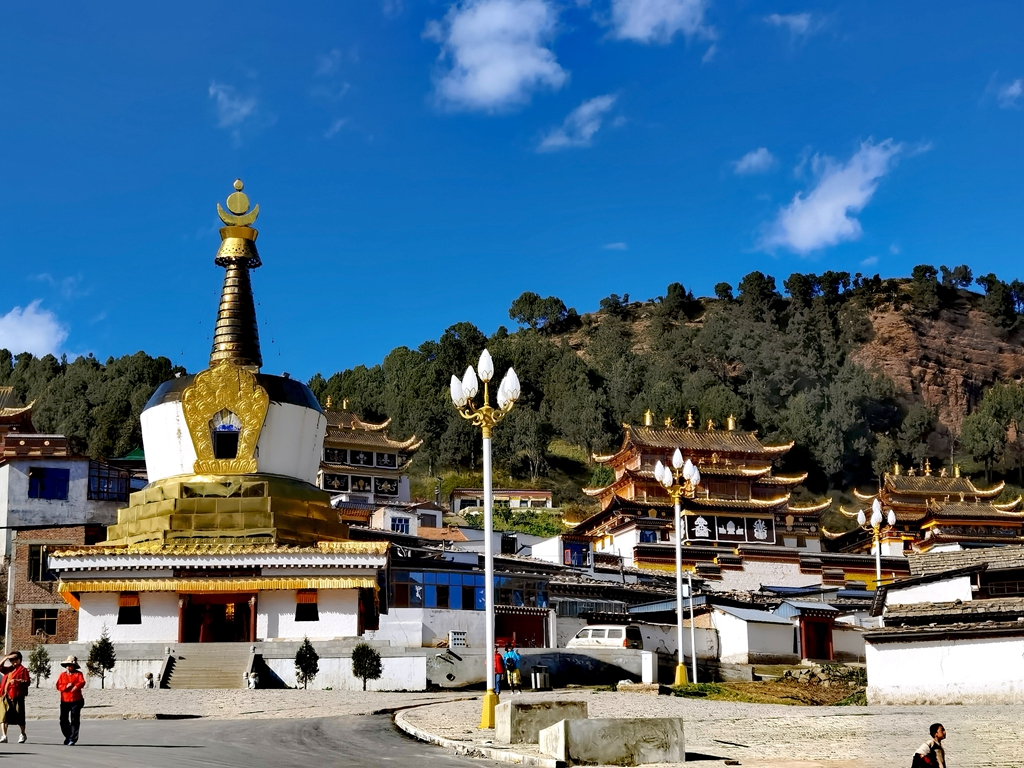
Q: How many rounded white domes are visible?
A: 1